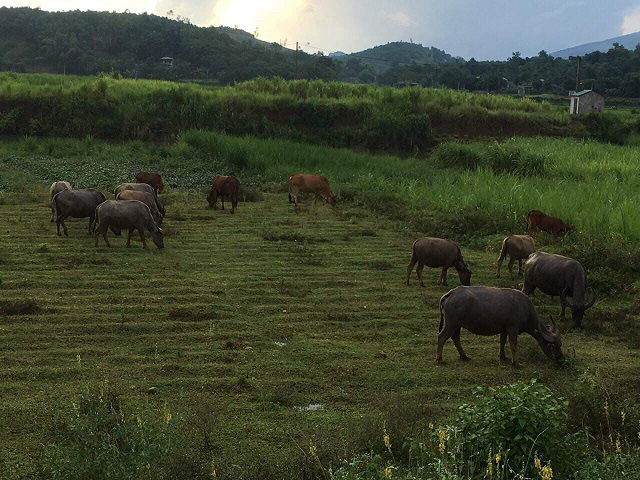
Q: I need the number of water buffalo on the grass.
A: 9